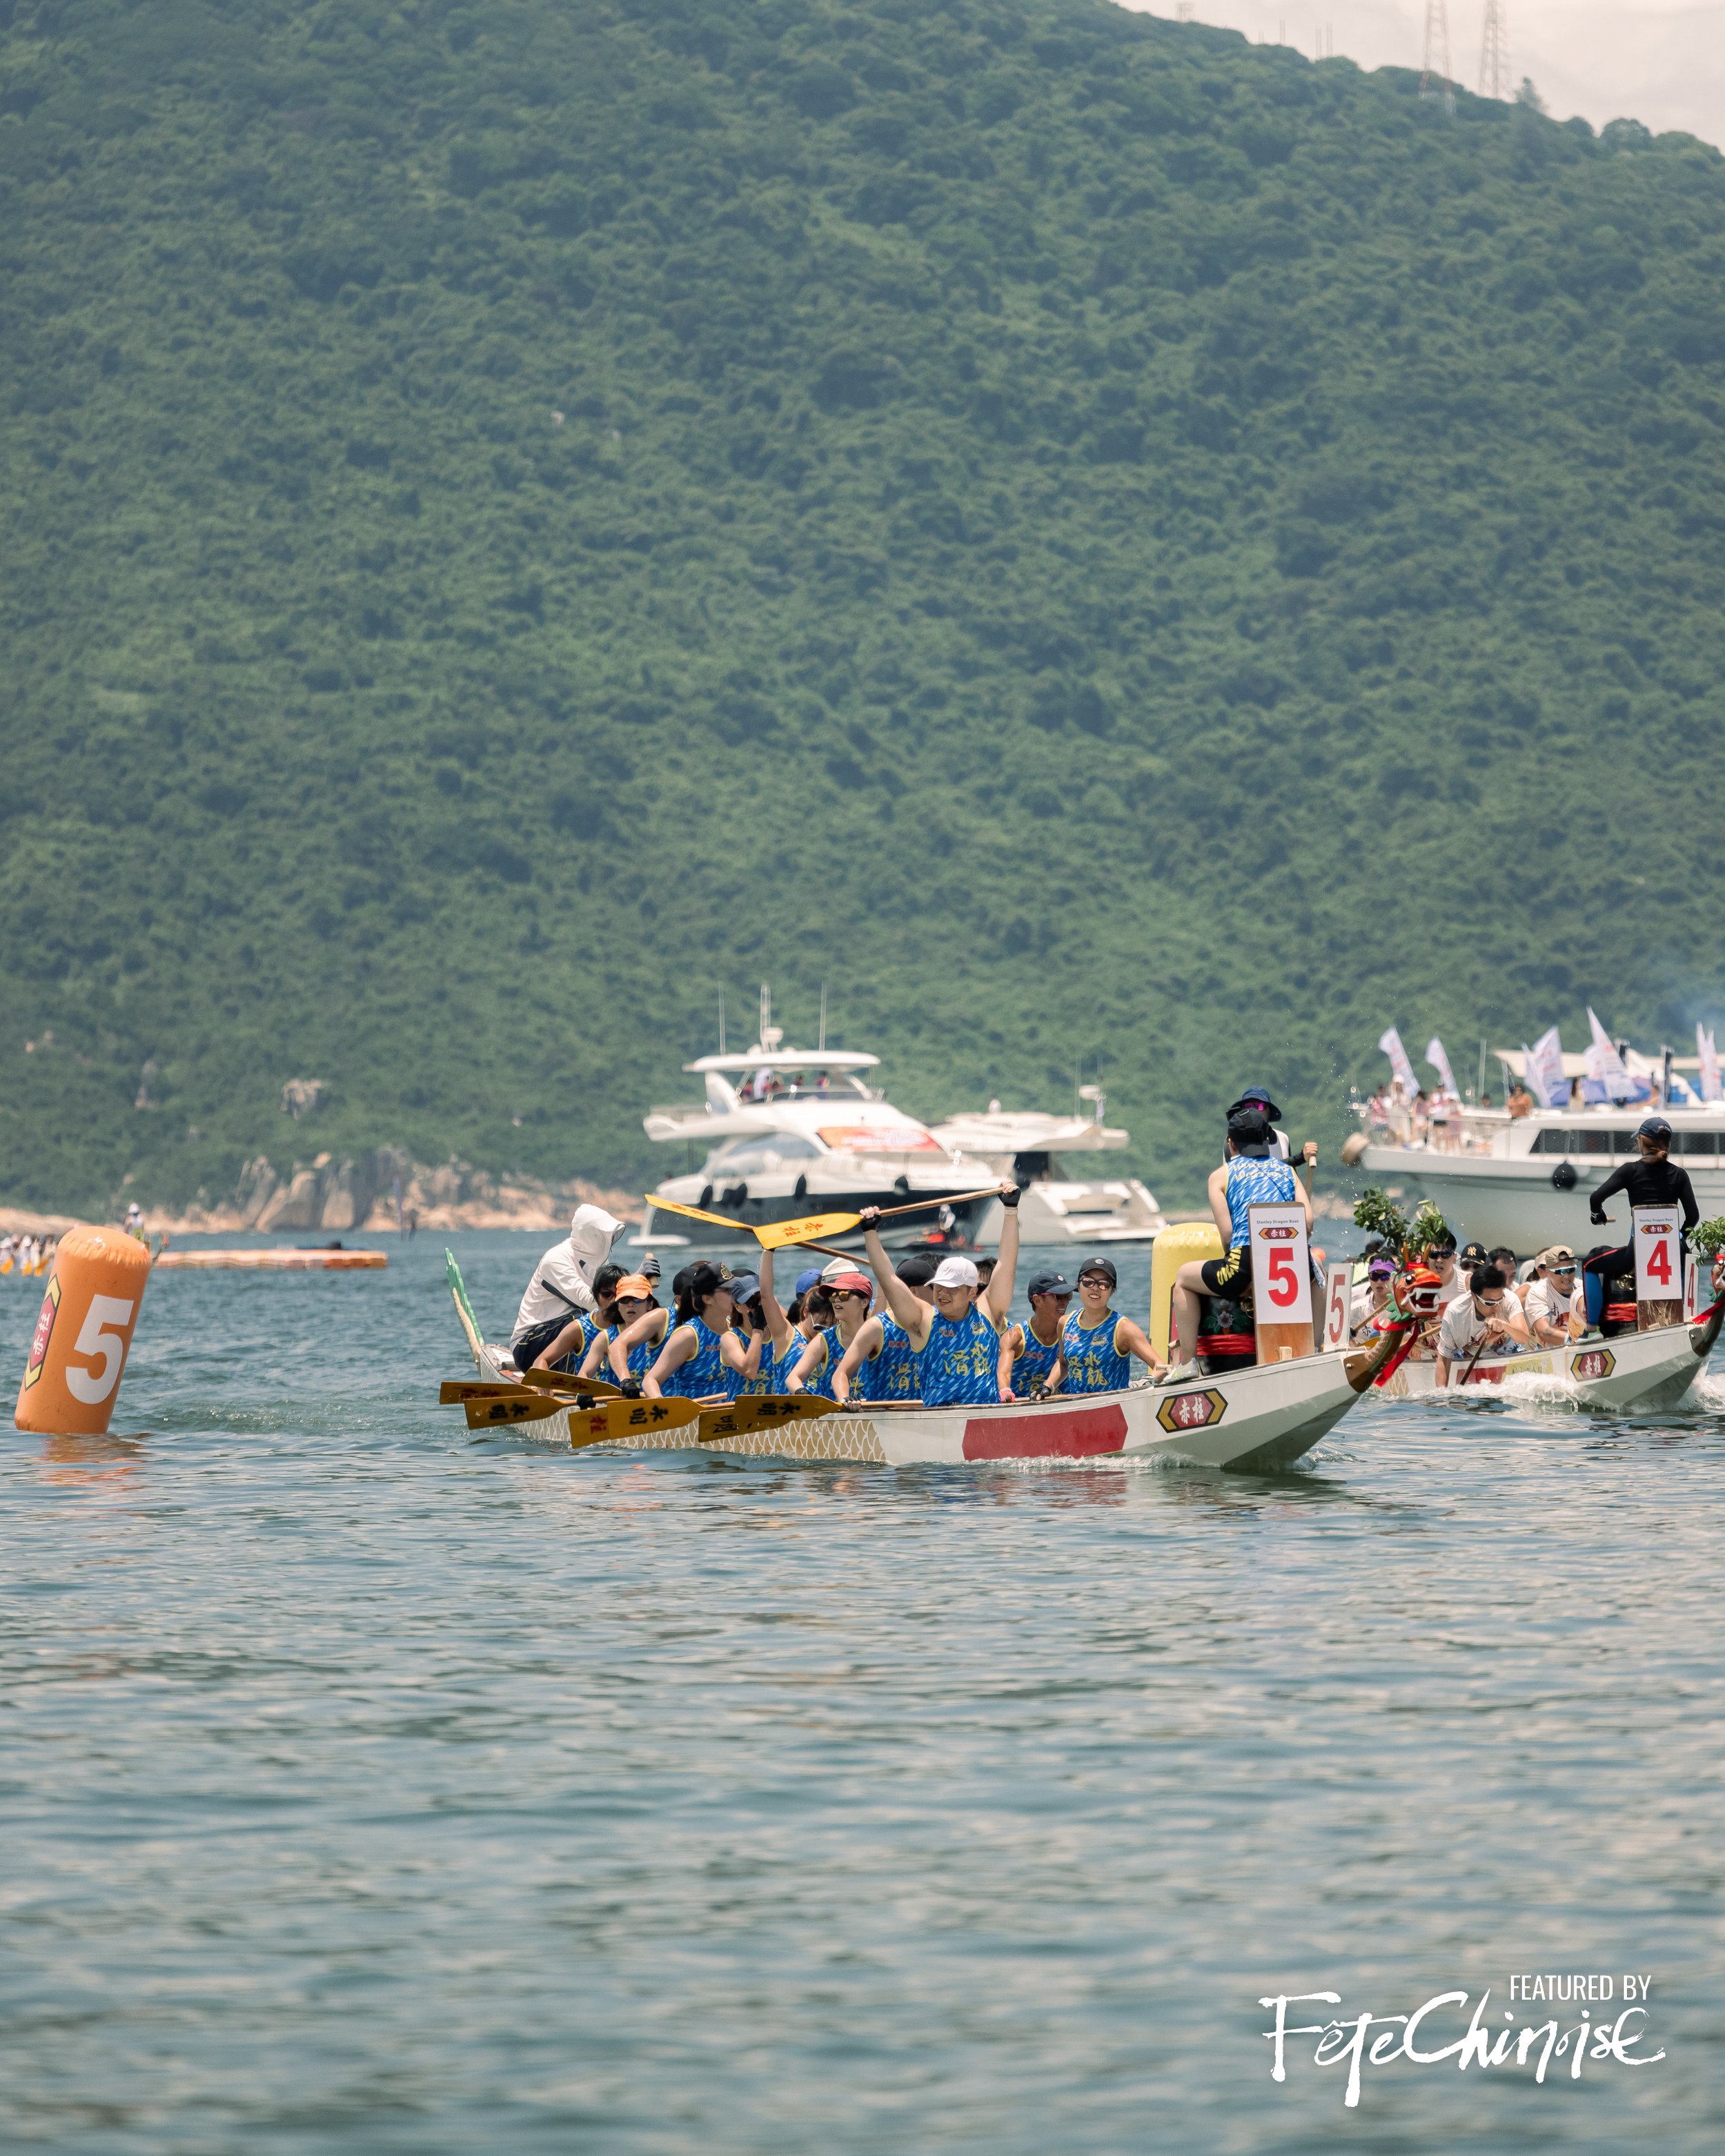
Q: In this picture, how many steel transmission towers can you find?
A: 2